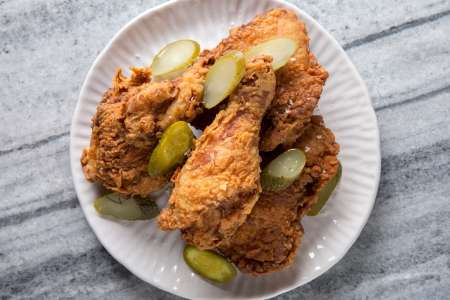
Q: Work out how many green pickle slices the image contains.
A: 8